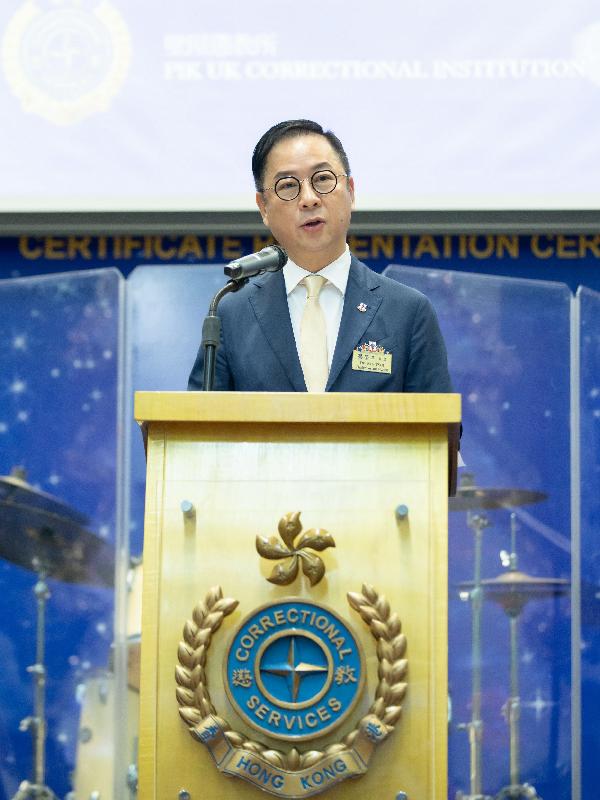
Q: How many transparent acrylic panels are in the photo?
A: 4